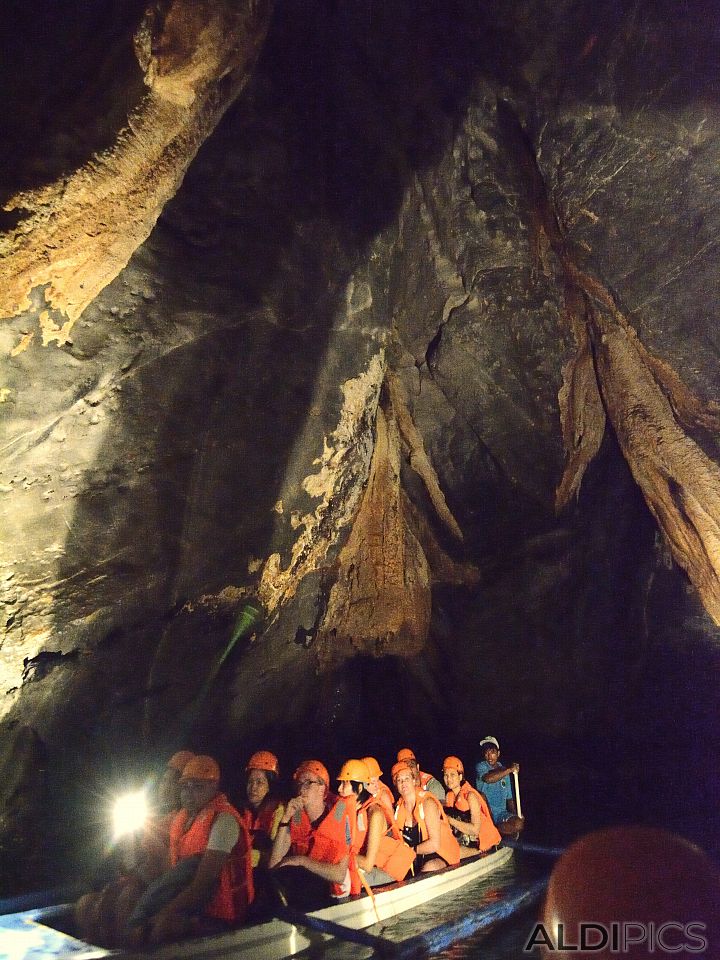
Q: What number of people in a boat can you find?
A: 10